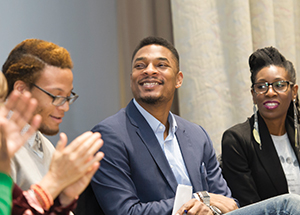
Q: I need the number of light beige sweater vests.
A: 1